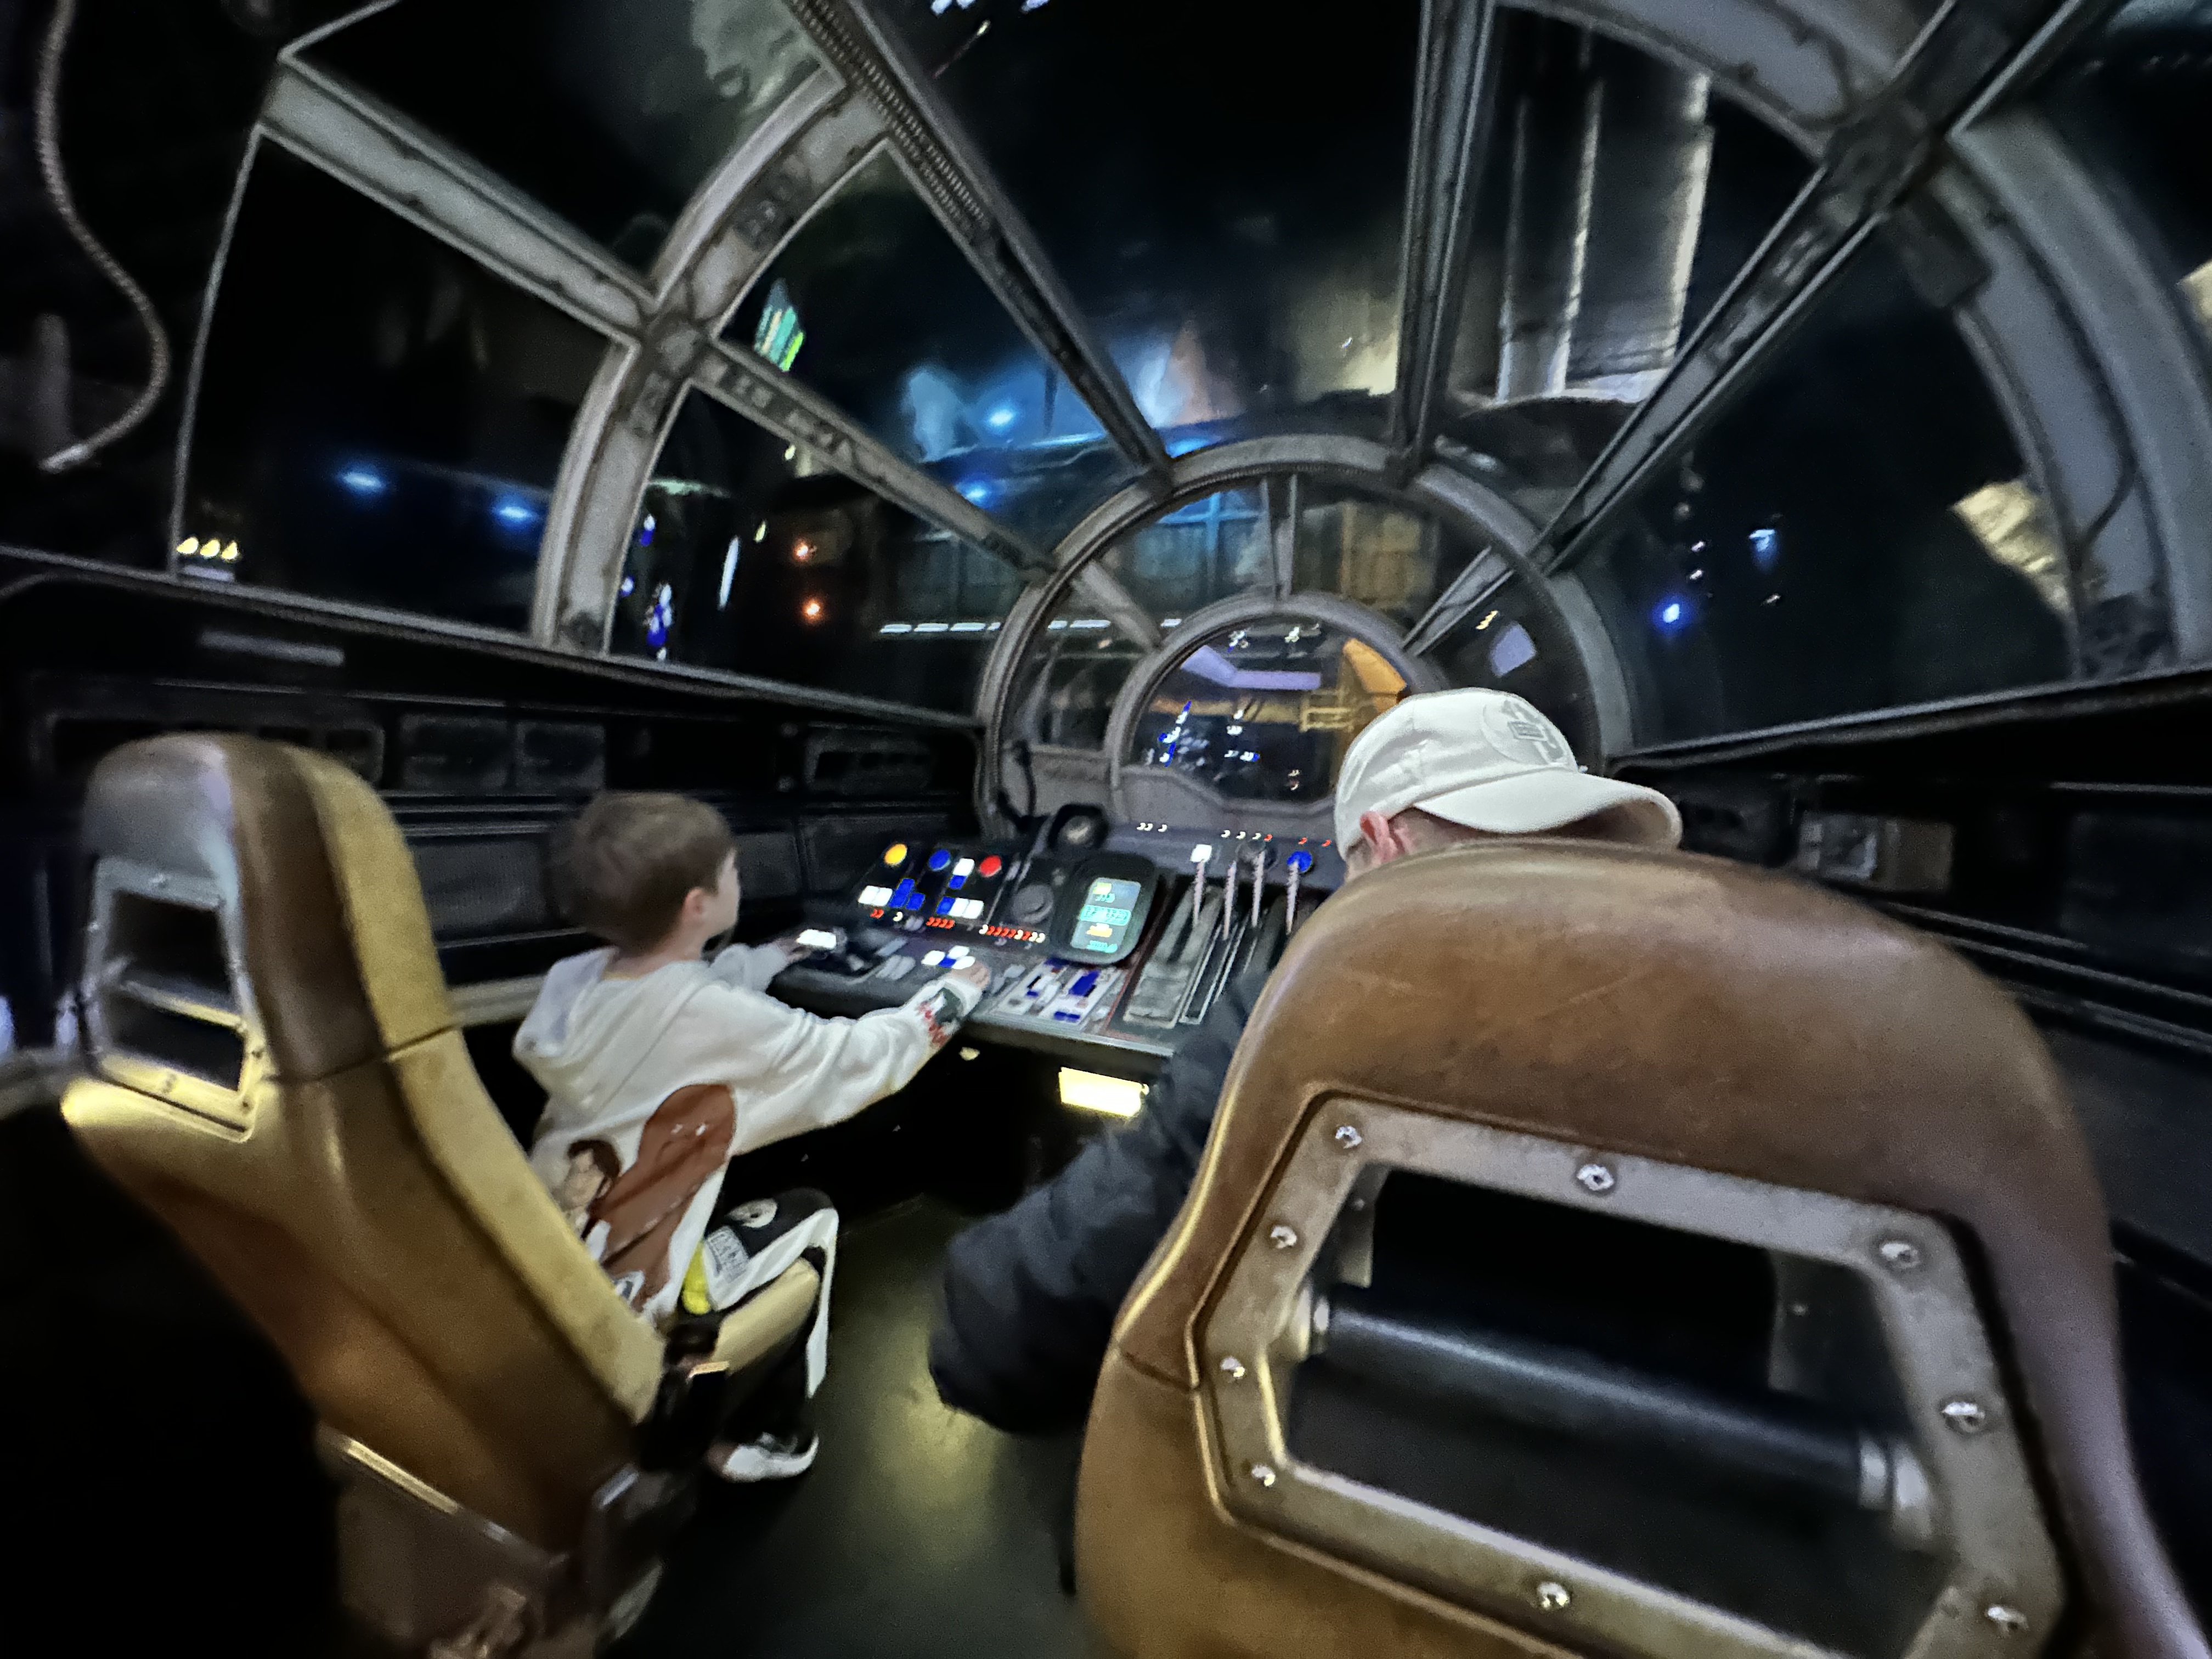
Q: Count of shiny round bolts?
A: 9